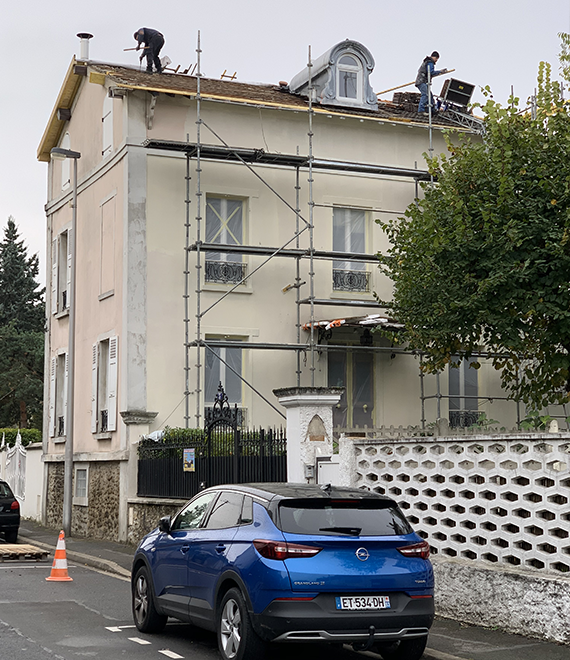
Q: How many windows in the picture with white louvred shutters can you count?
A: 3